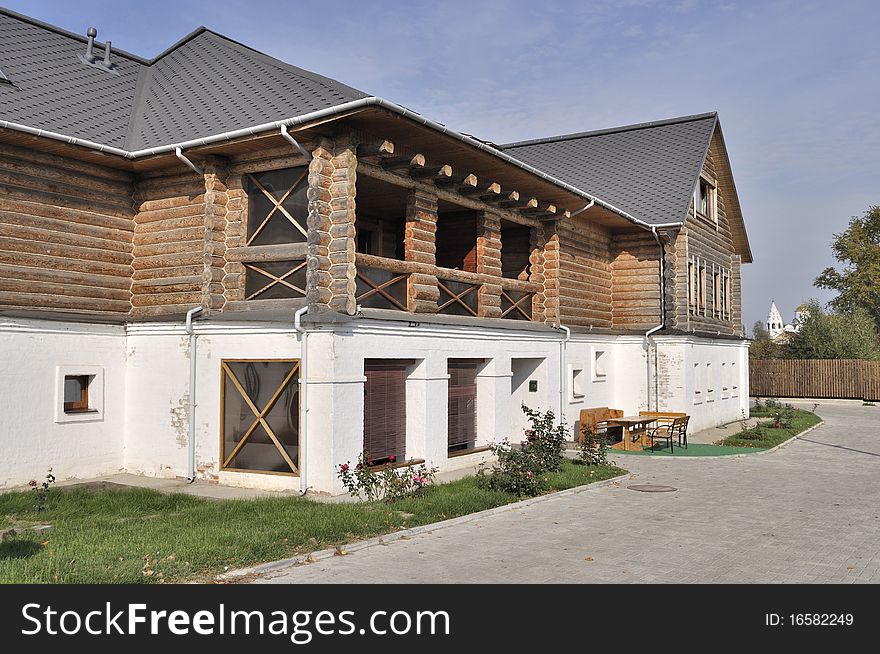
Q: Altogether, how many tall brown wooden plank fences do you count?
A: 1